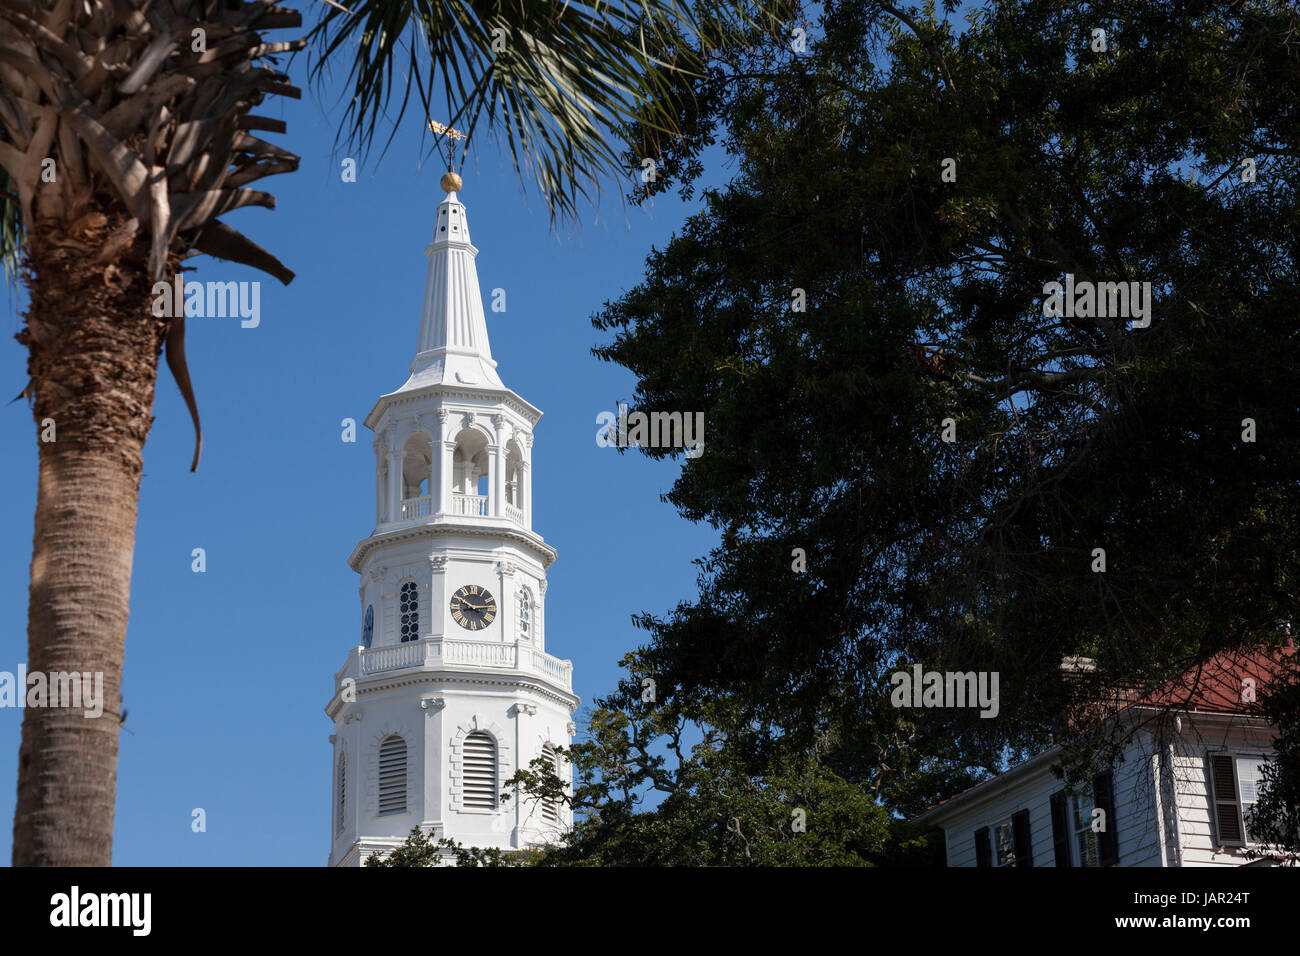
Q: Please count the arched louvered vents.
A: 4